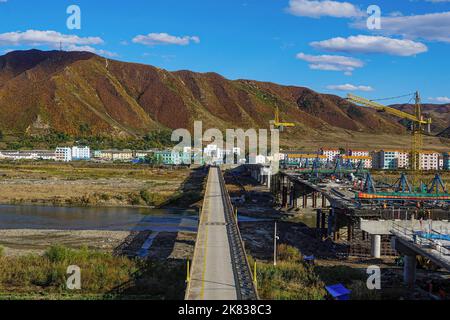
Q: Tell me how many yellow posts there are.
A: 2